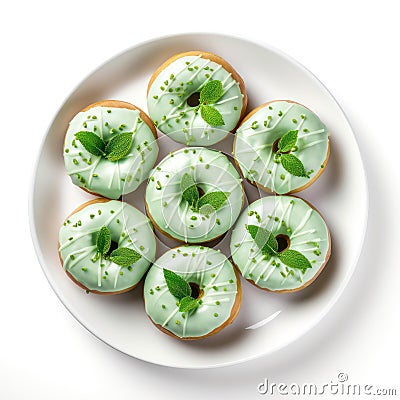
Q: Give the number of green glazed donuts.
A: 7